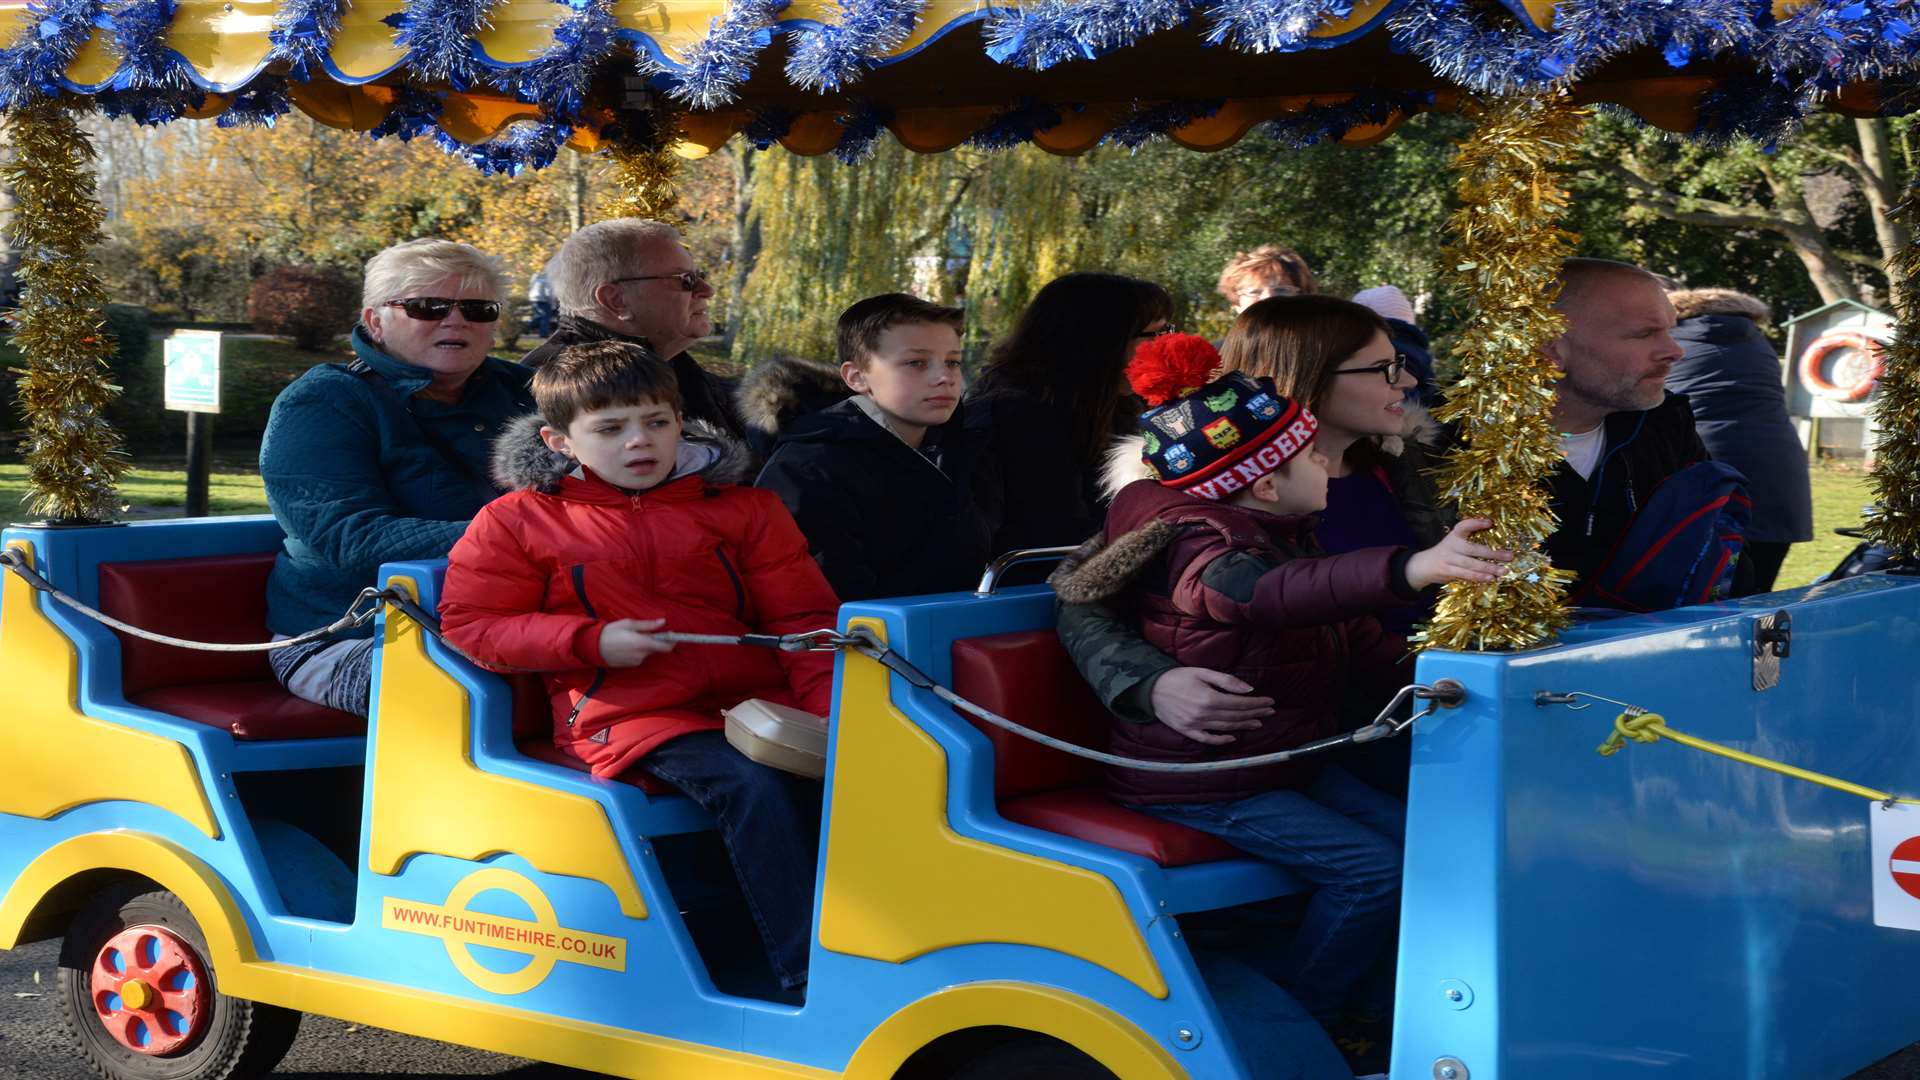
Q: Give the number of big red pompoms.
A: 1